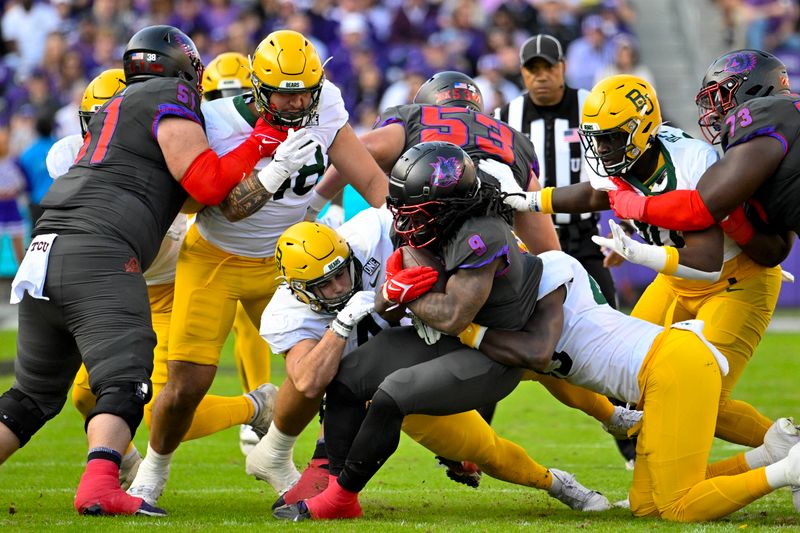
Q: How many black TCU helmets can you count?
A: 4